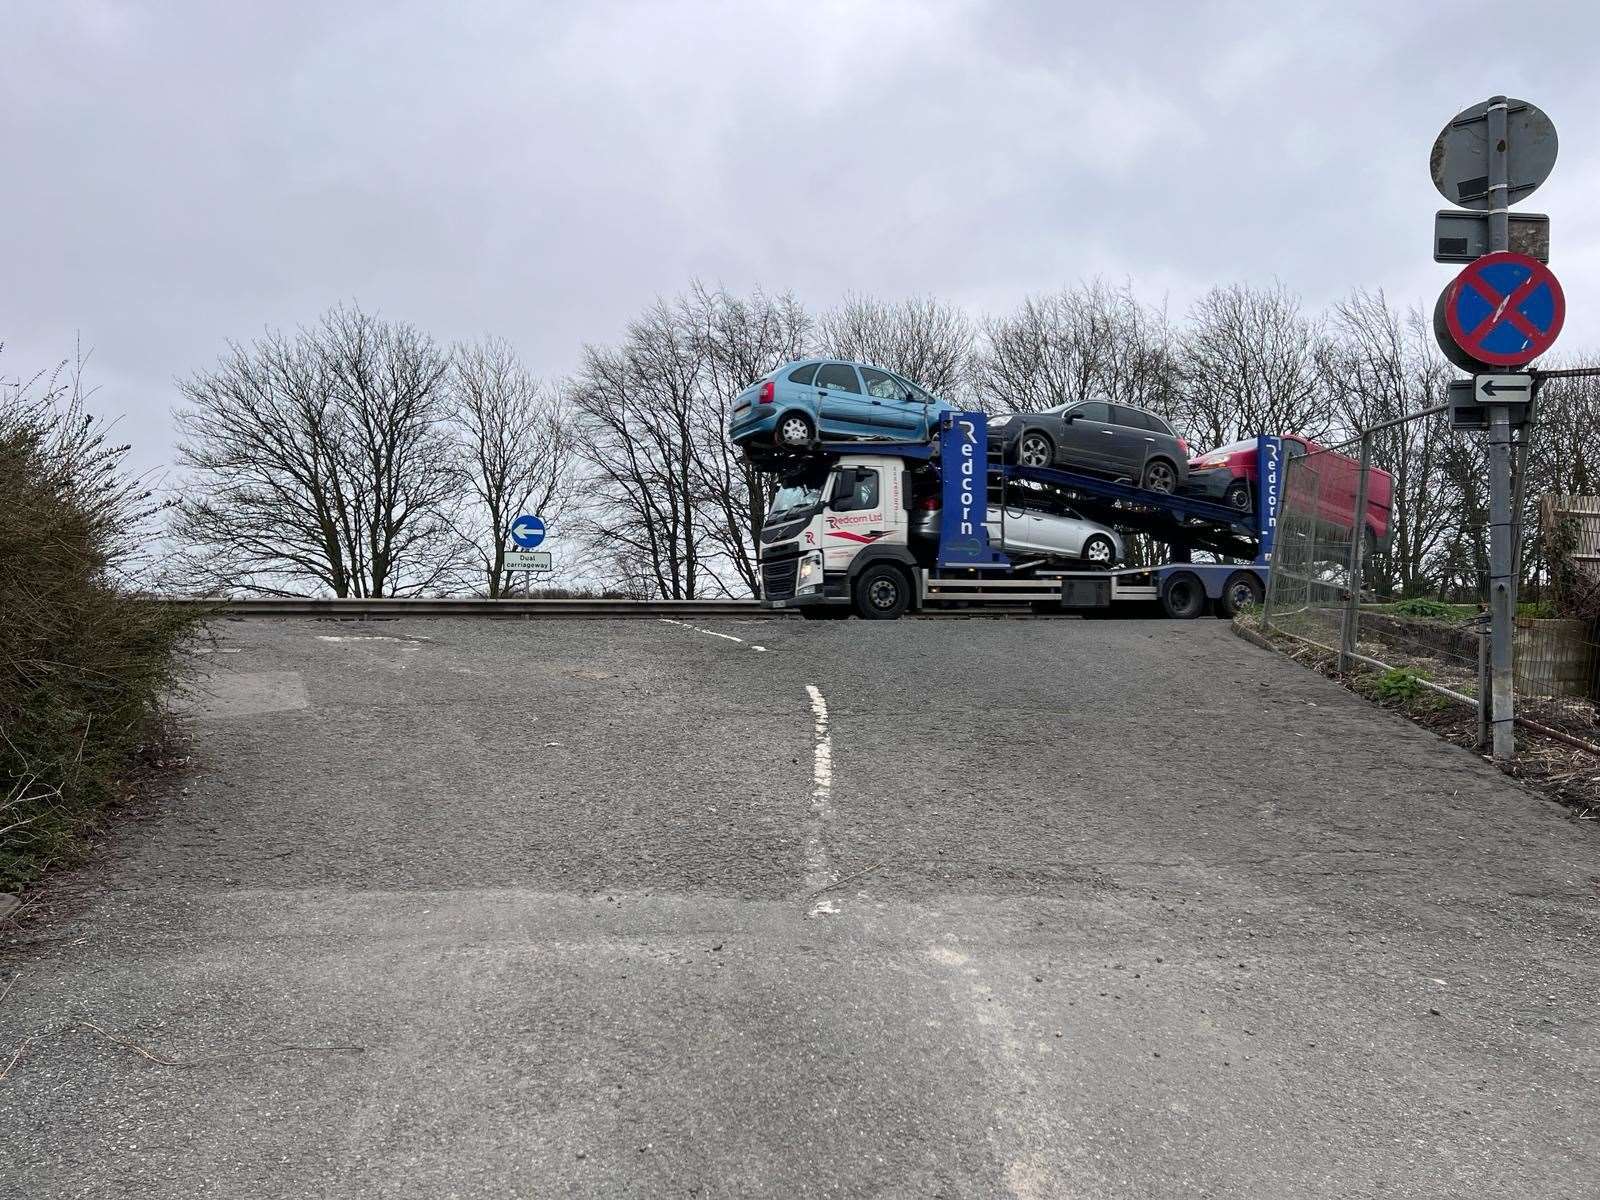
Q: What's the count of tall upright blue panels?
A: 2